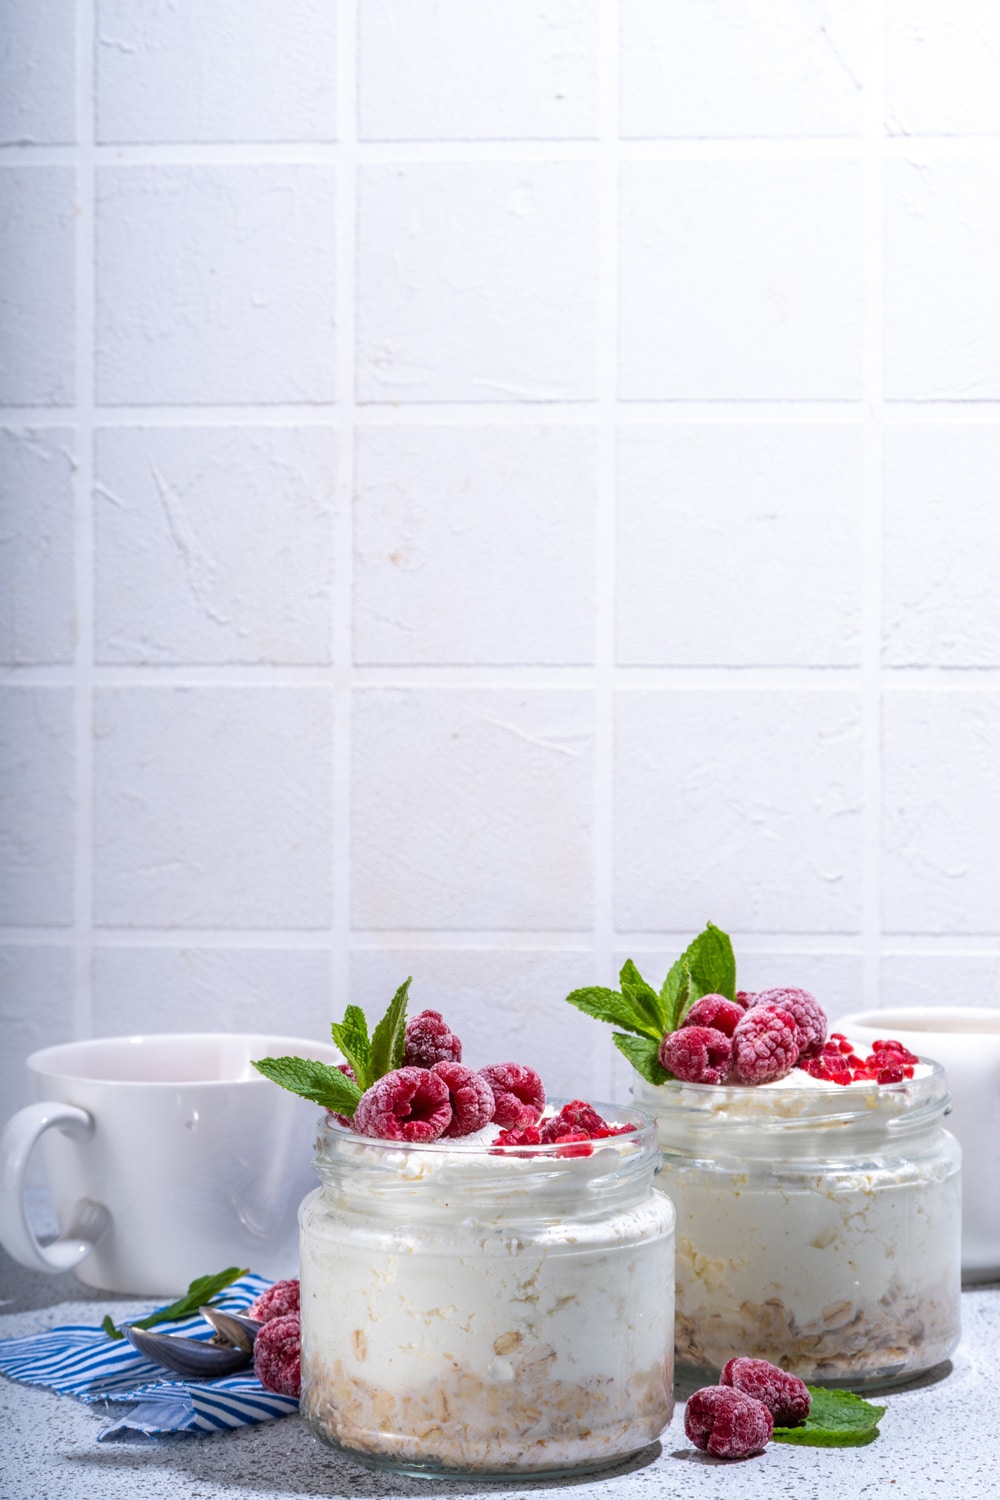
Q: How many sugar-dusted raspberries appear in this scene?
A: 14